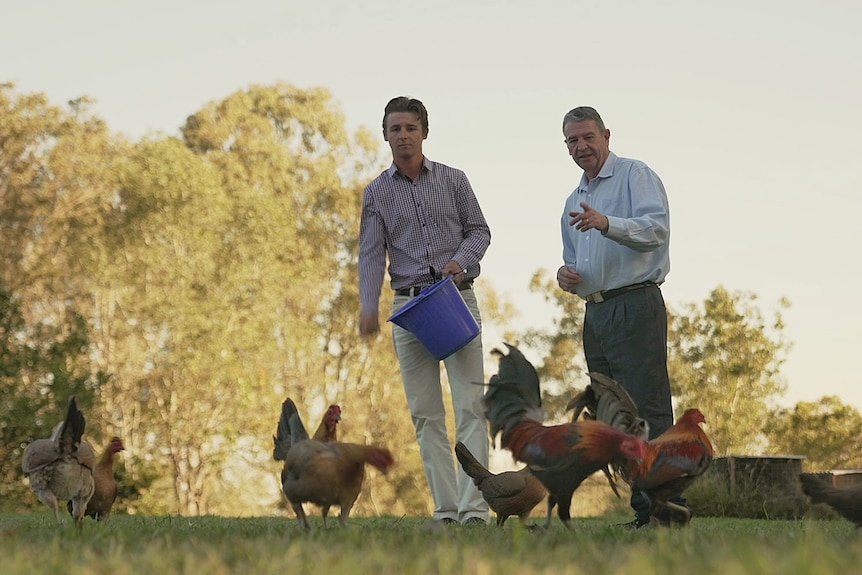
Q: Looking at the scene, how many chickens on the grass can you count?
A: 8